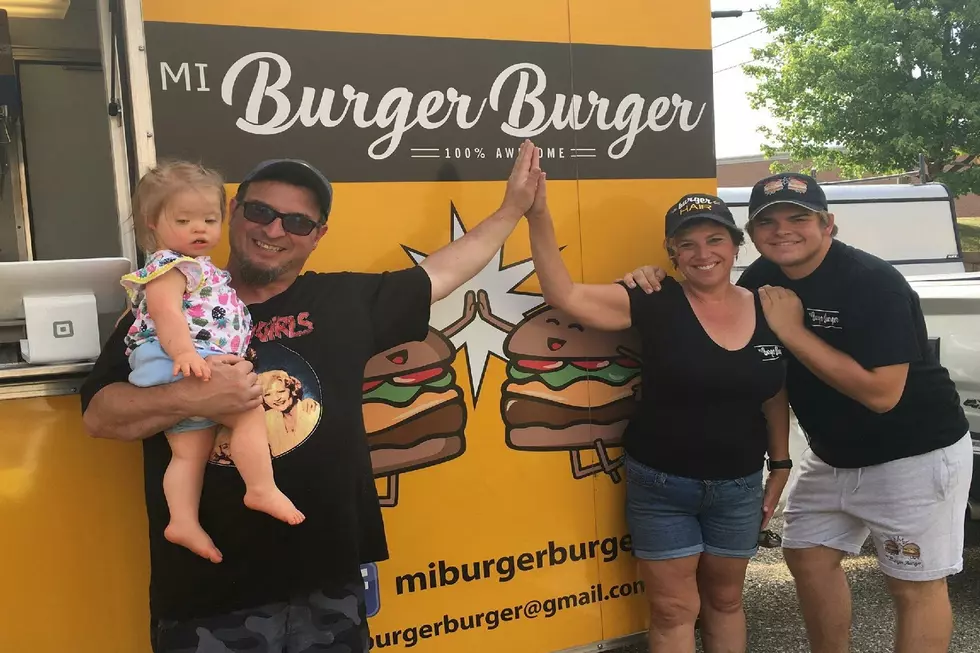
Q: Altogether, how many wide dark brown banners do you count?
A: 1